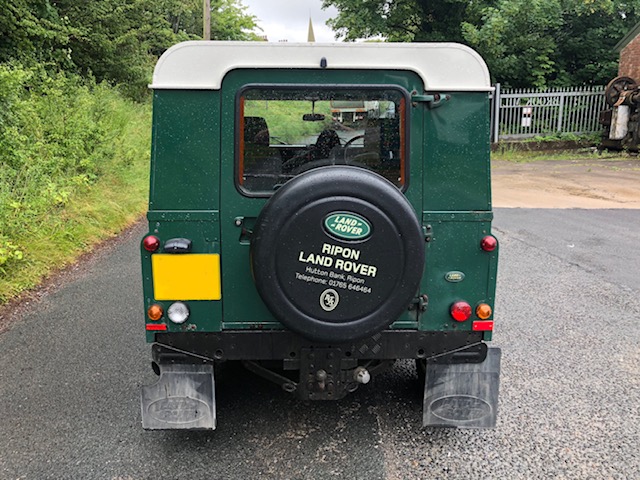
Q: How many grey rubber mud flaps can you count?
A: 2